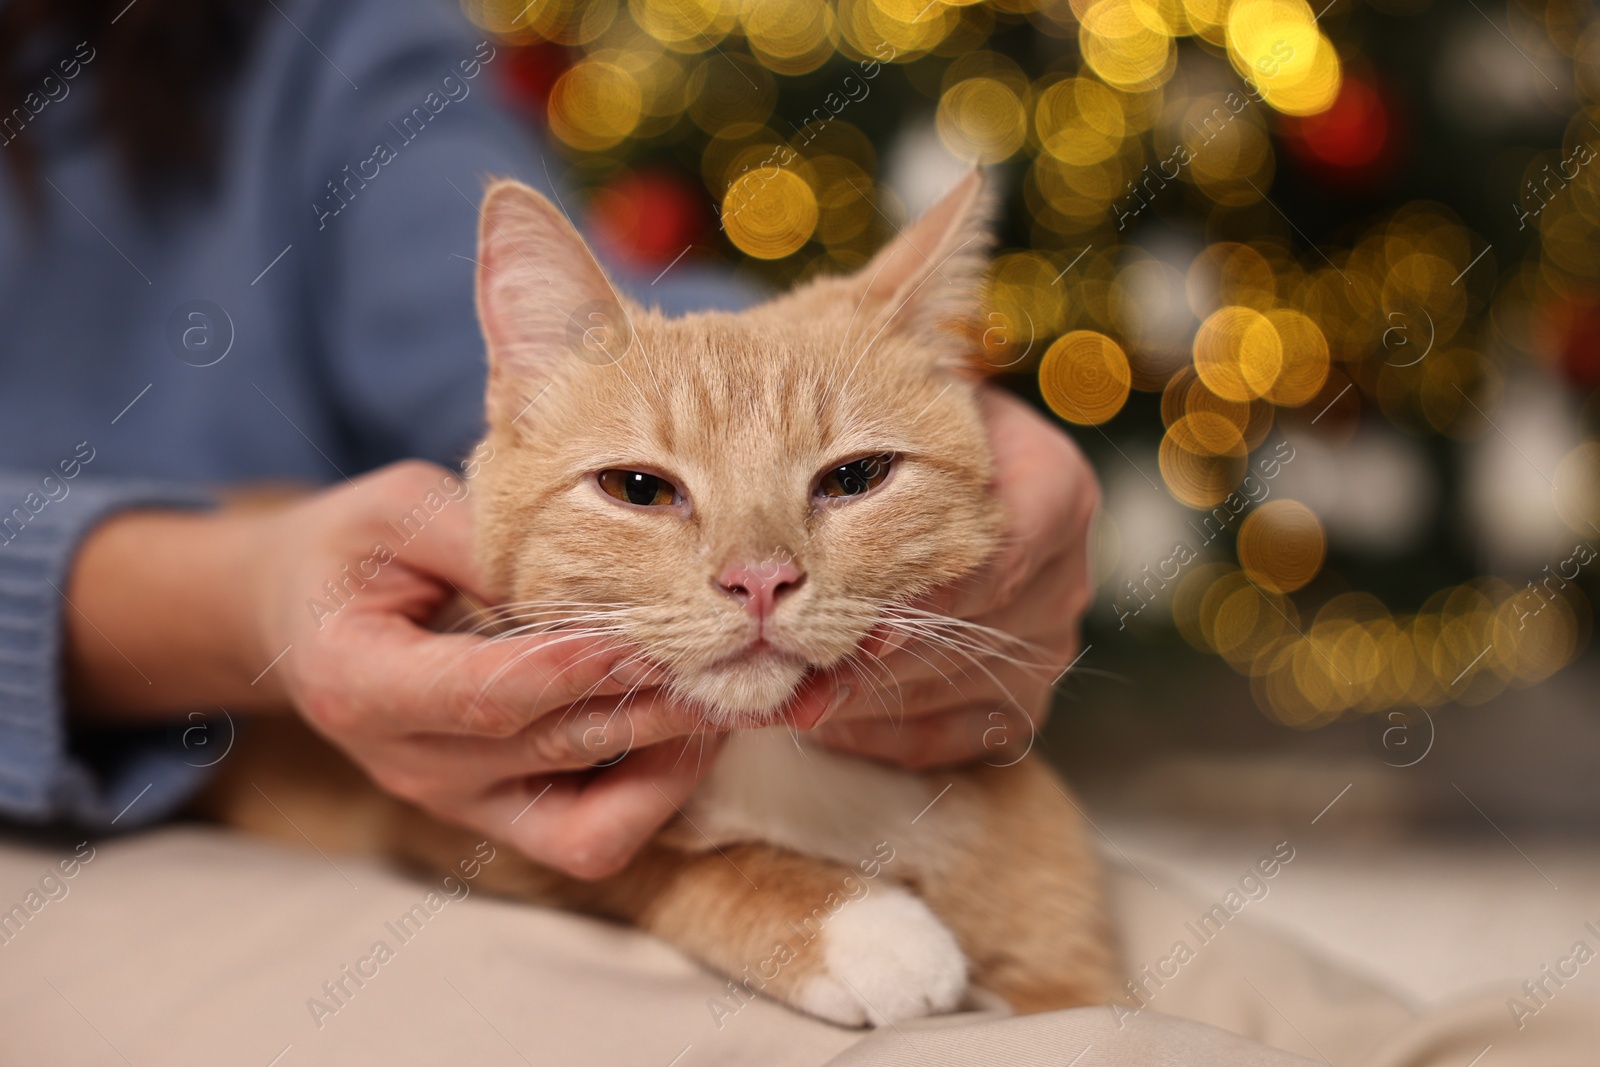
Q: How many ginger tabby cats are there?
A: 1